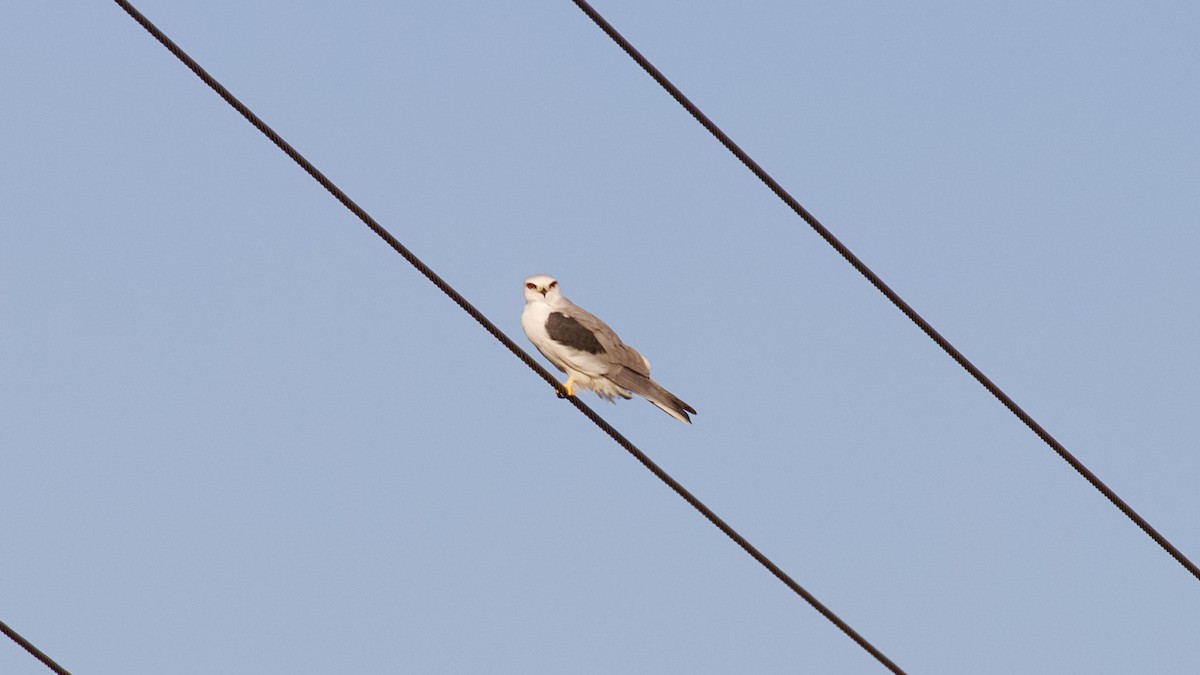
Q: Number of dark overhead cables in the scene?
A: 3